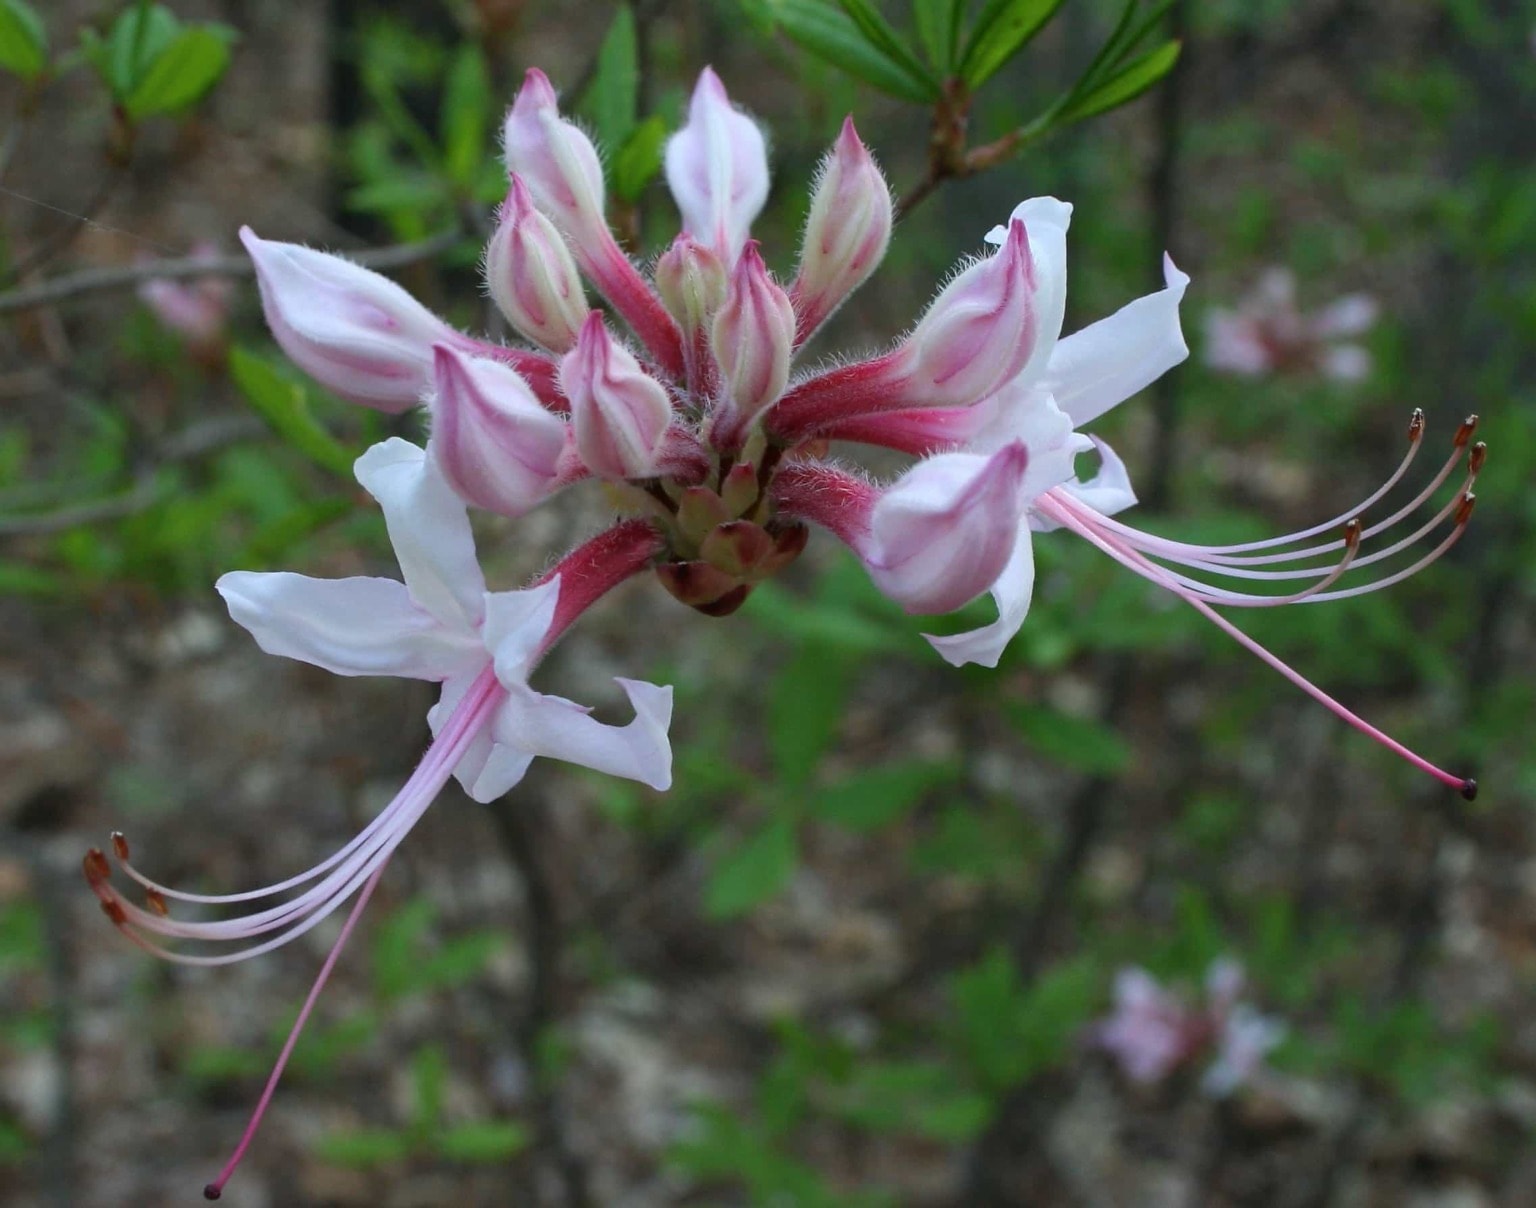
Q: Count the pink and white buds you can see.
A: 11